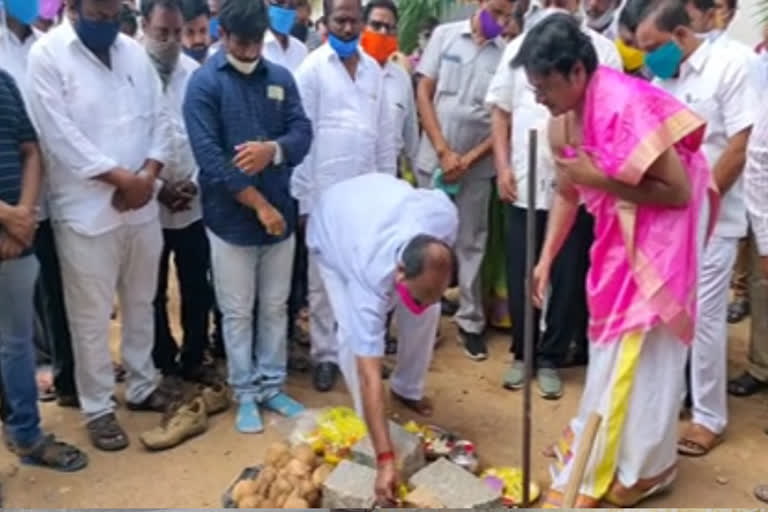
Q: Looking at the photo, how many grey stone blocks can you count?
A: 3